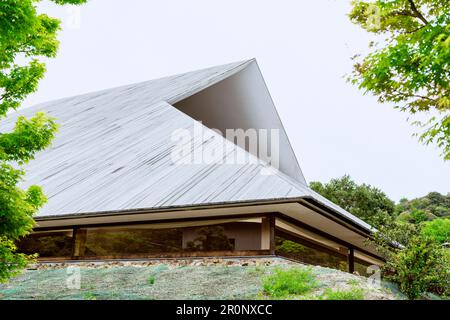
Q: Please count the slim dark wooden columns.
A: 3